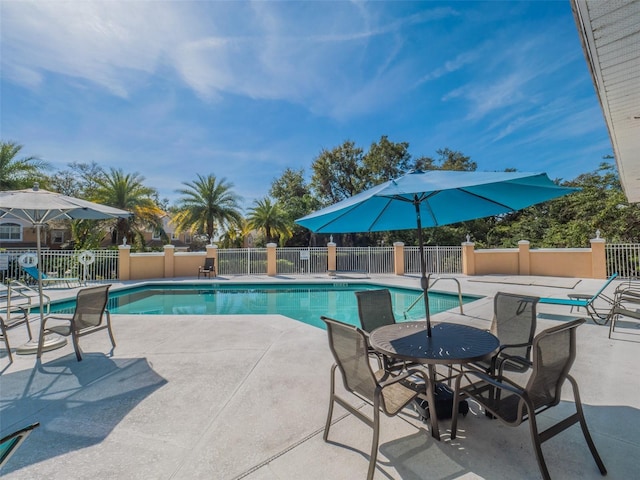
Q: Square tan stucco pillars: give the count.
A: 9